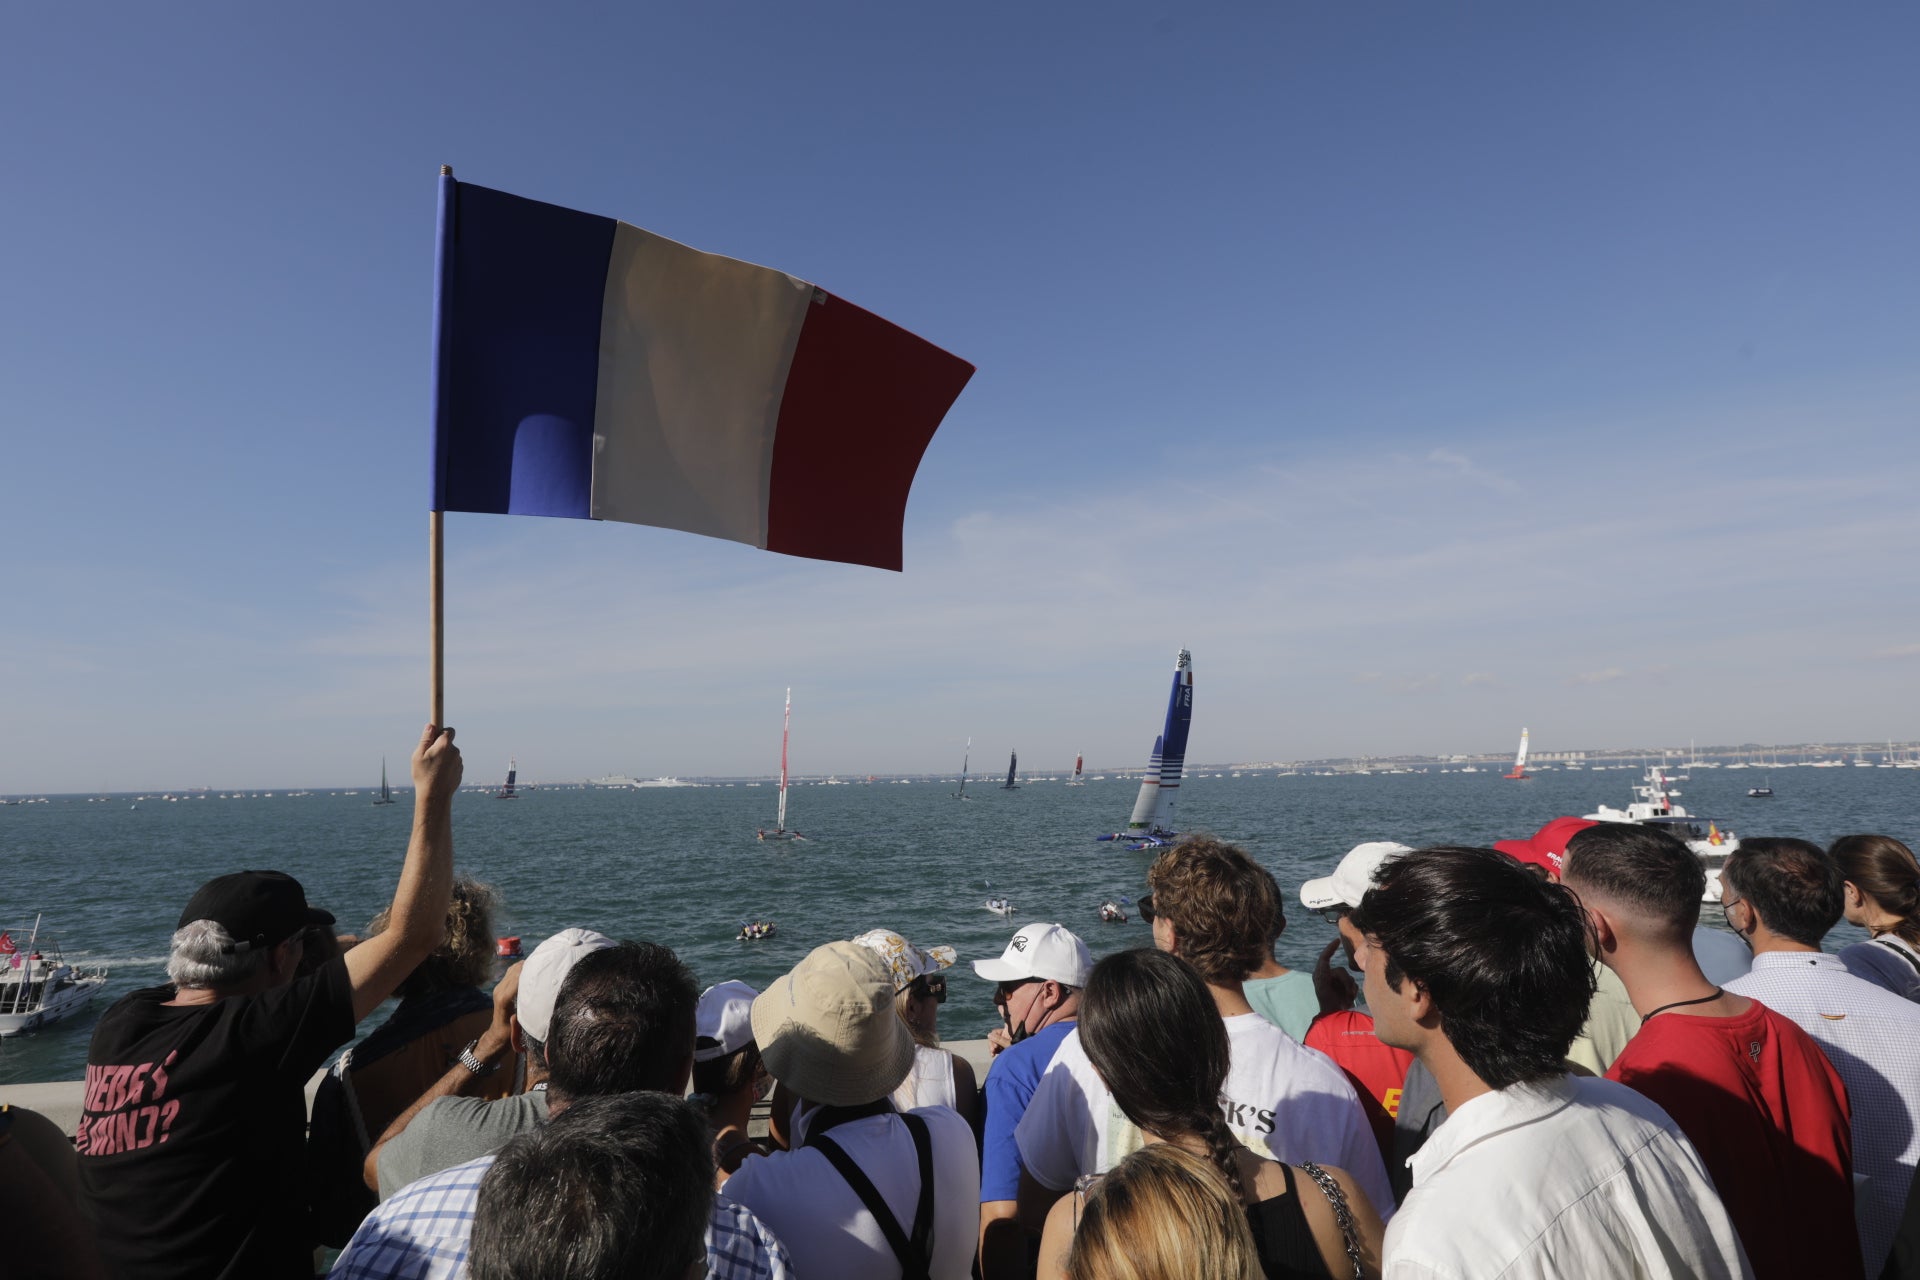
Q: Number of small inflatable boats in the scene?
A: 3